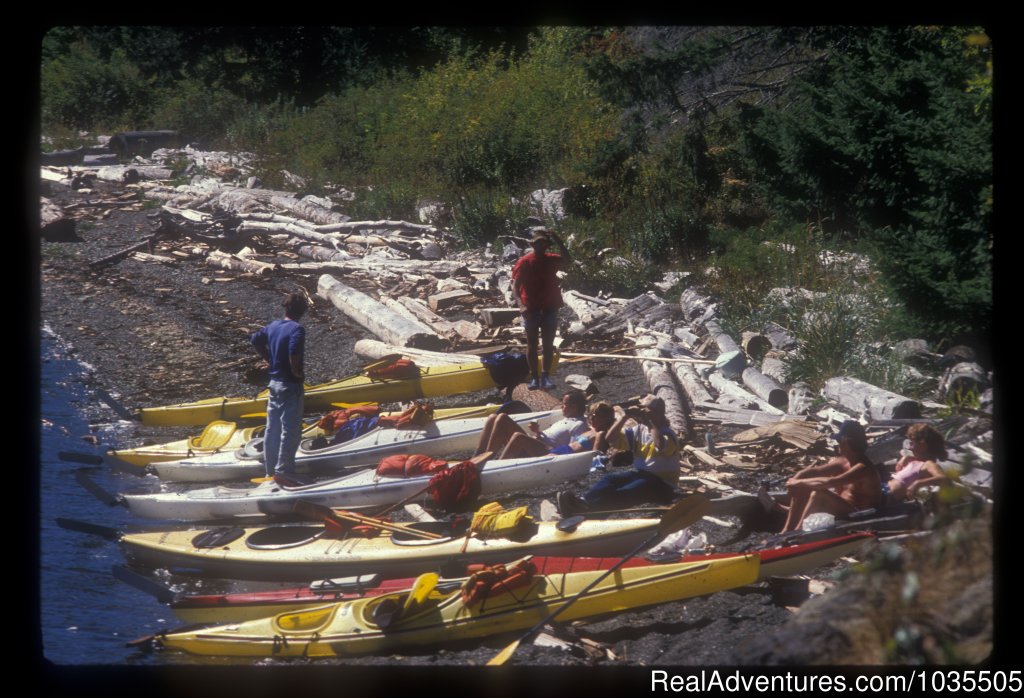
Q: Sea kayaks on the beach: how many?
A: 7